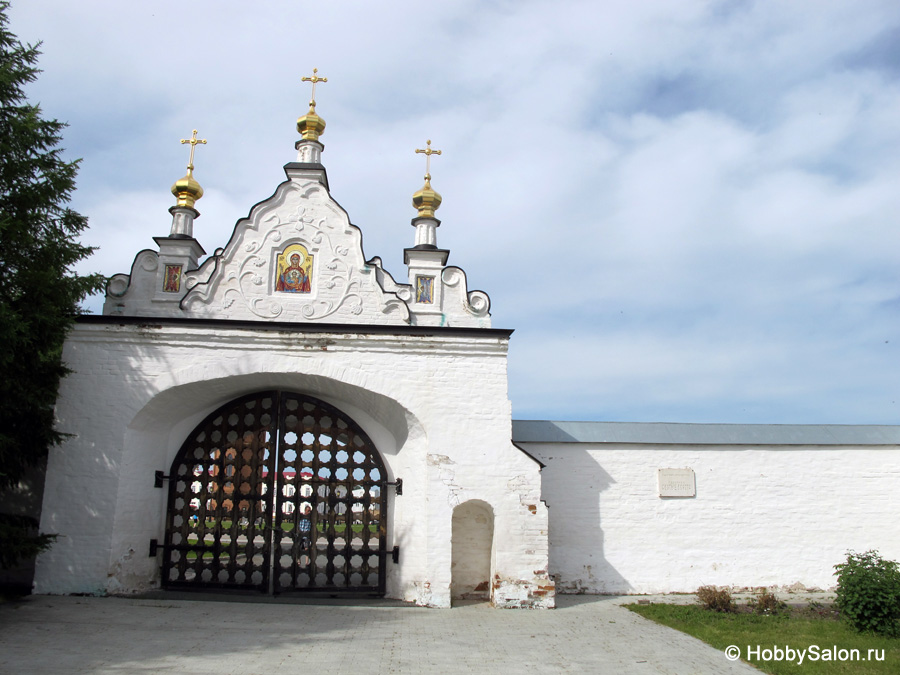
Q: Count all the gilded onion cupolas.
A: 3